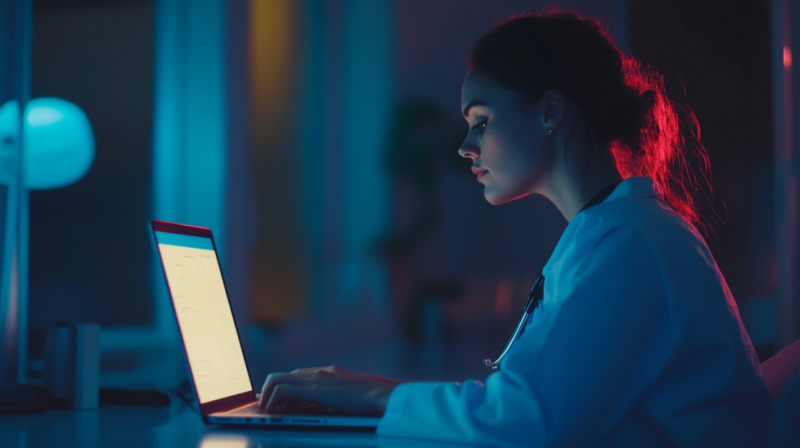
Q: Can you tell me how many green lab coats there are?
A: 0